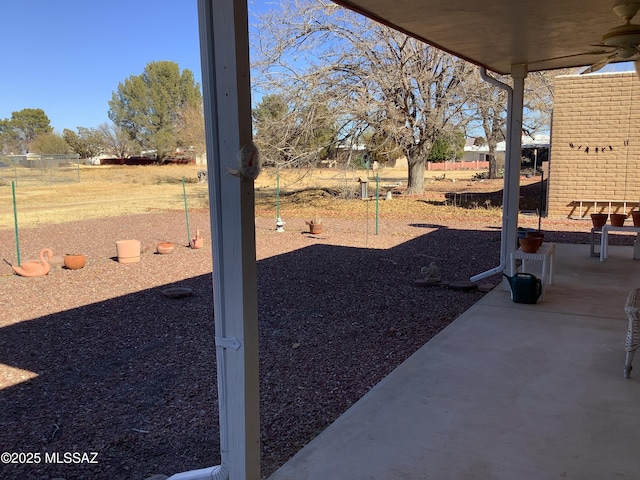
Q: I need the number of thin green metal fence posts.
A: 4